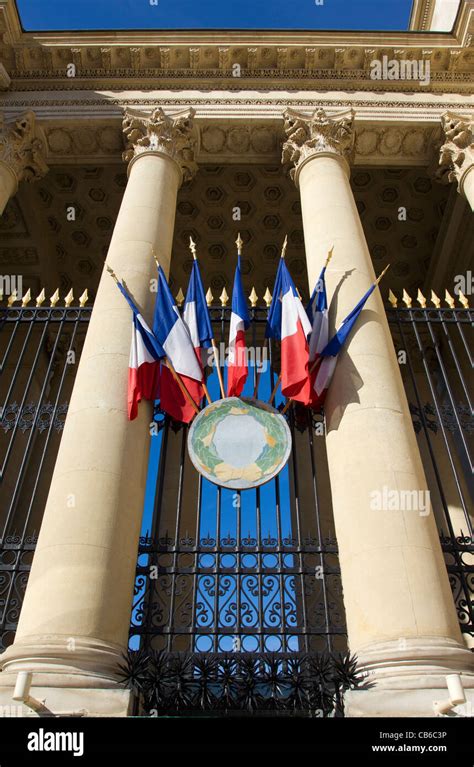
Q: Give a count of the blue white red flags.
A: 7